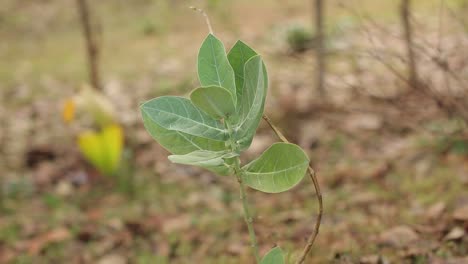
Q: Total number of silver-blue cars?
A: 0